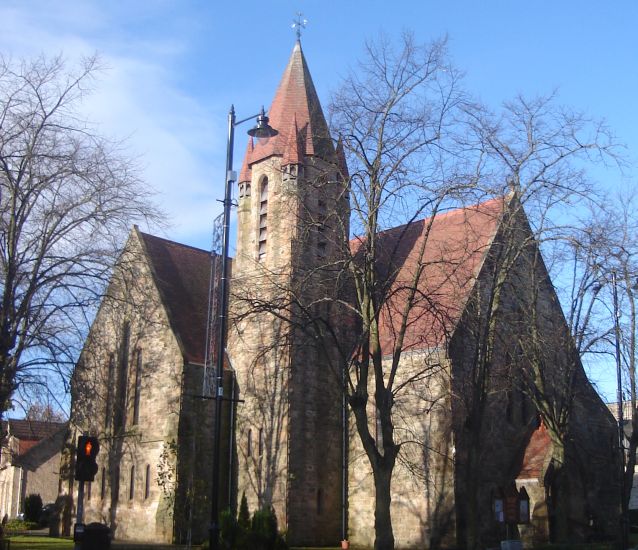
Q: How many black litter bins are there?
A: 1